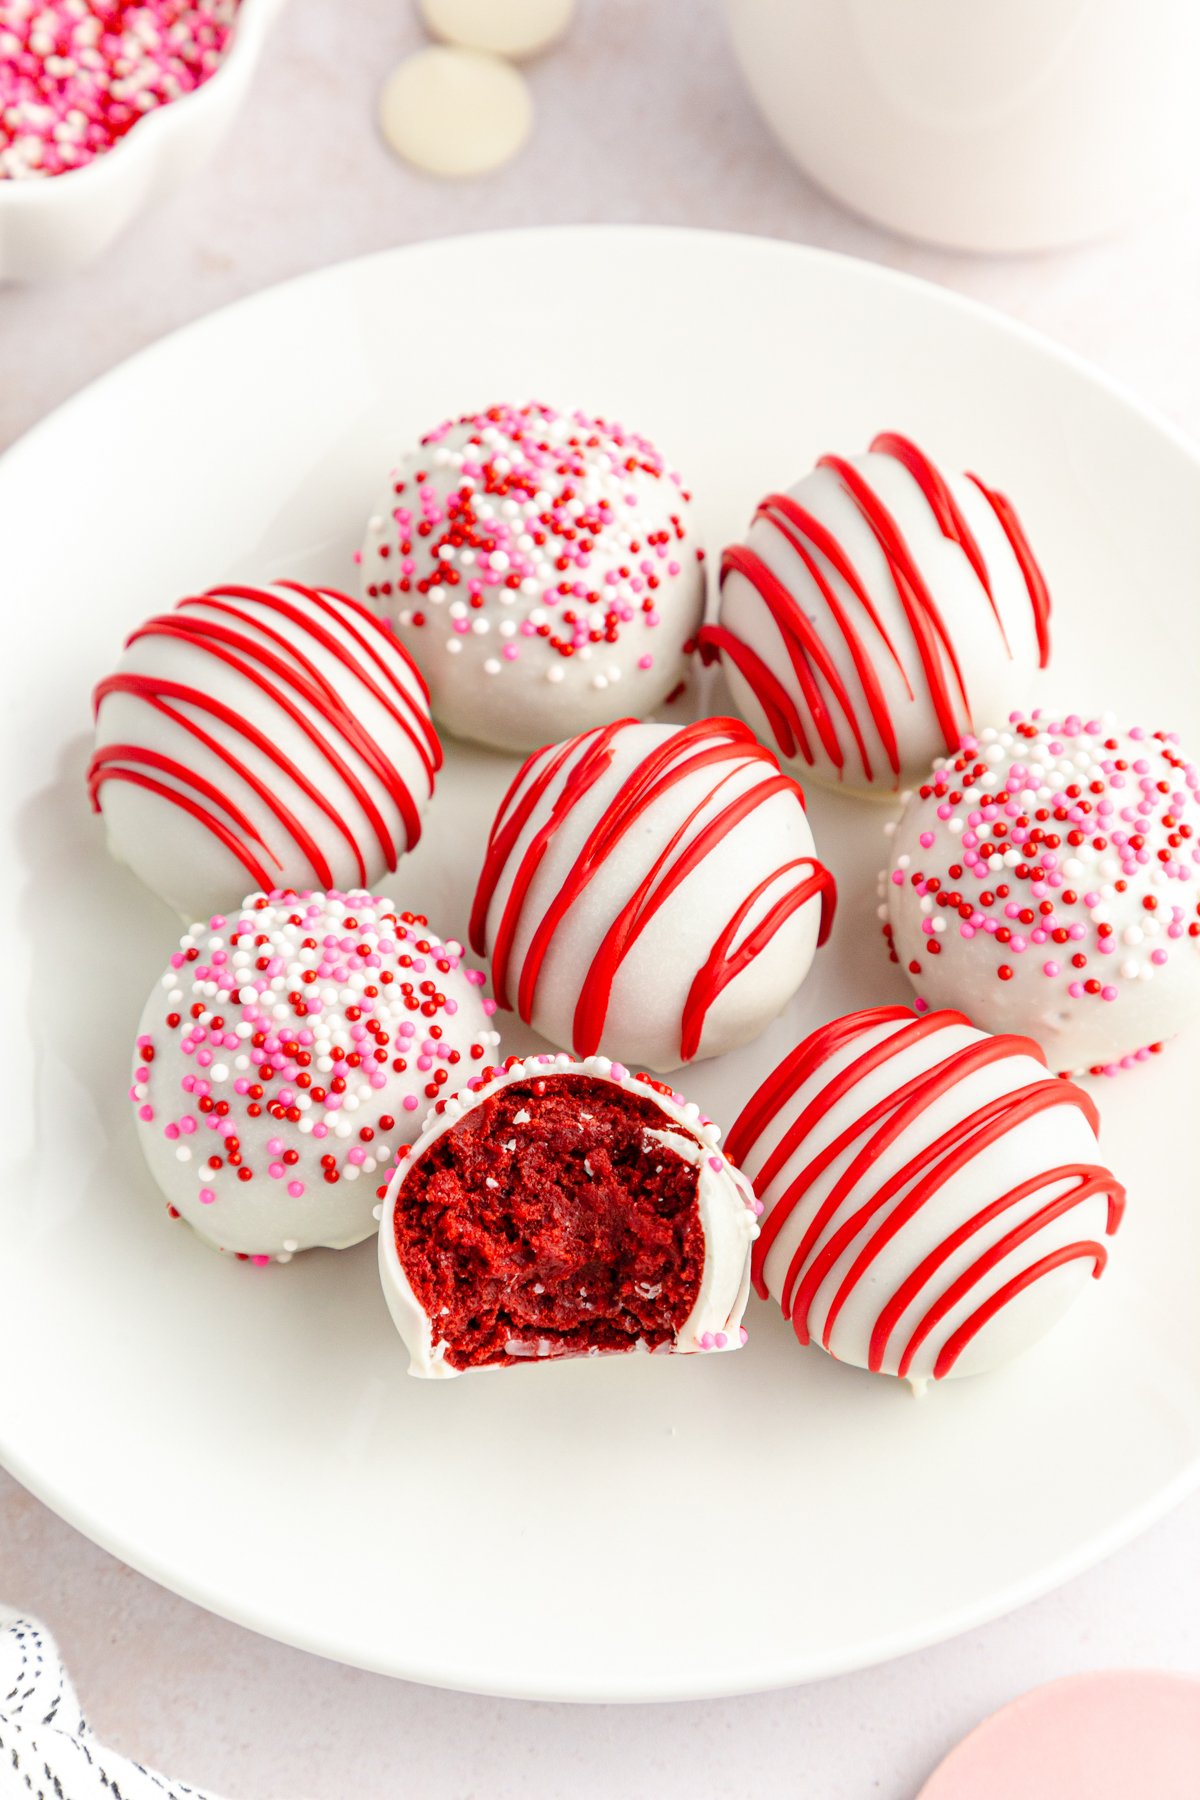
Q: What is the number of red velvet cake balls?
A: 8